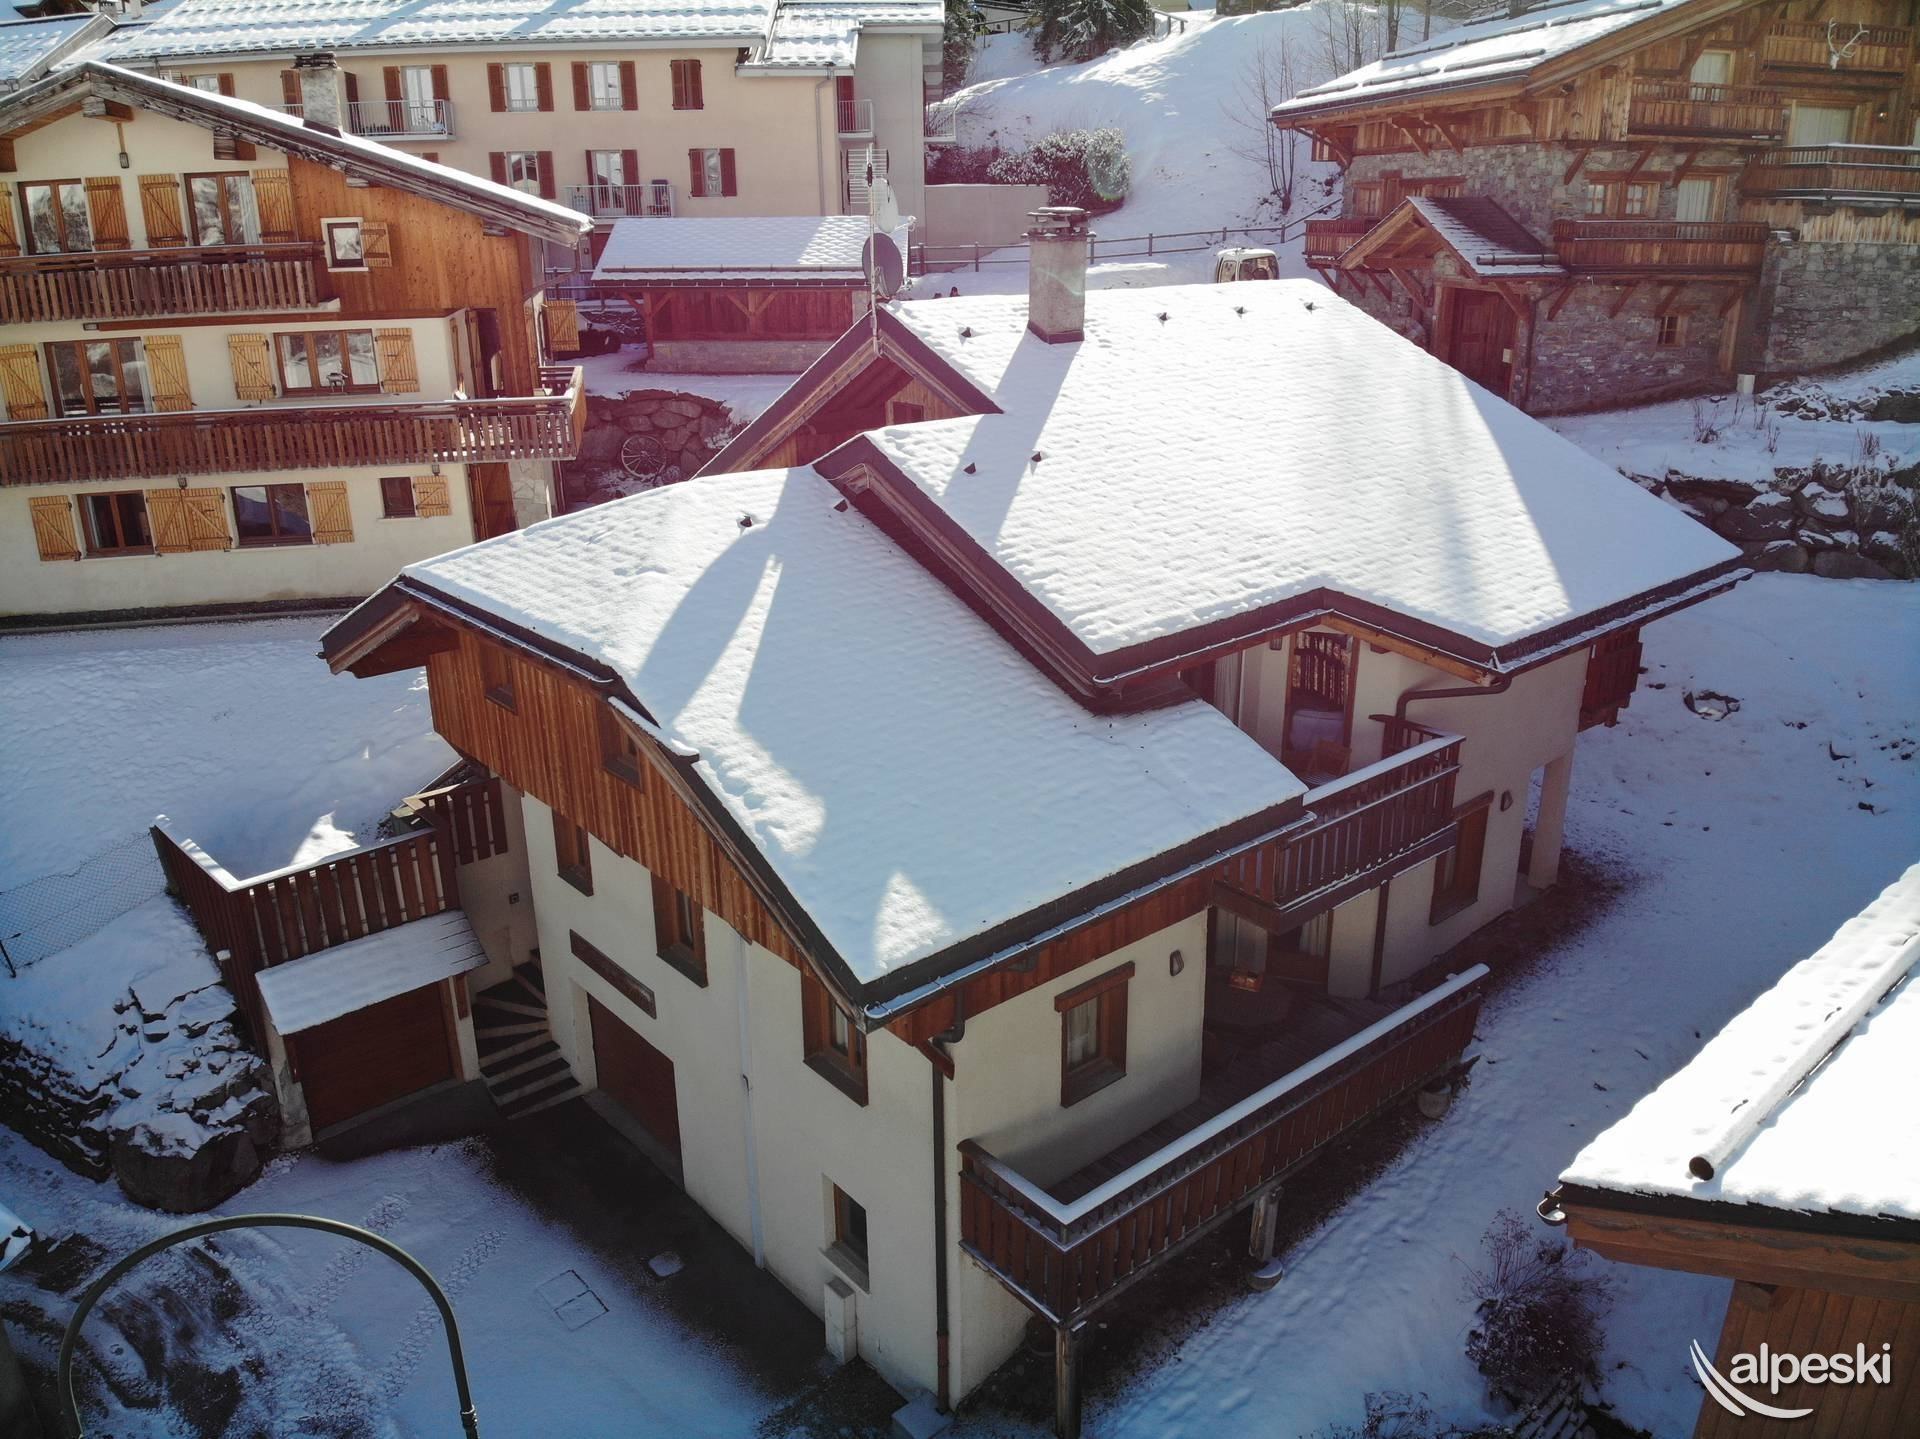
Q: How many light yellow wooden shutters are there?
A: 15